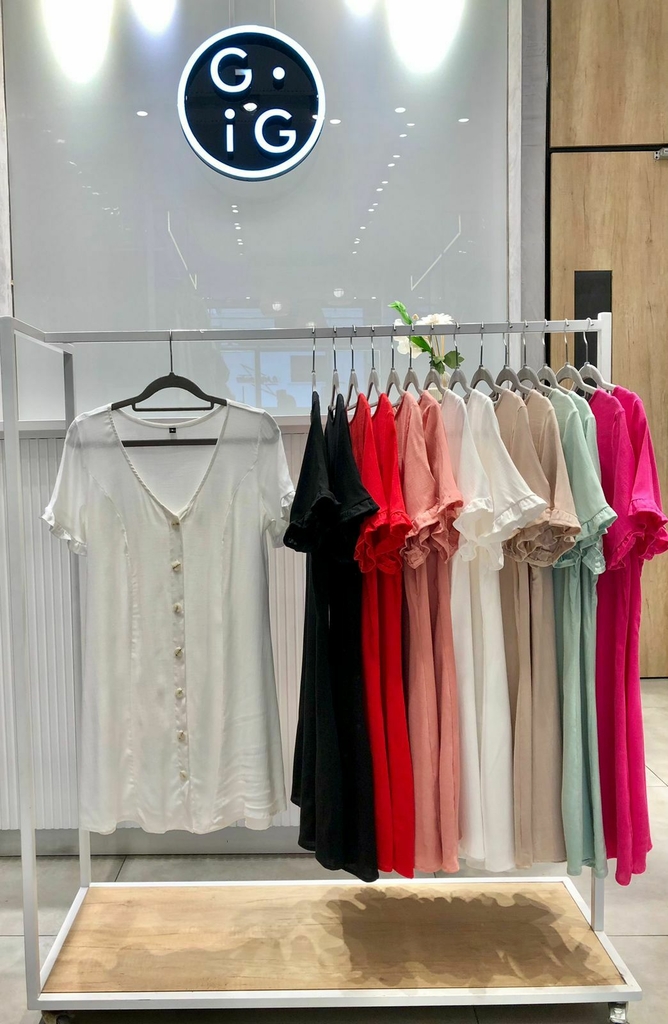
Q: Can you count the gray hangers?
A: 14